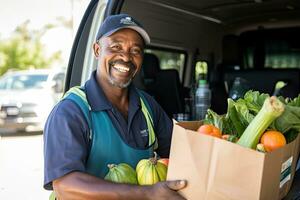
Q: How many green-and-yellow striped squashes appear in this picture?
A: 2